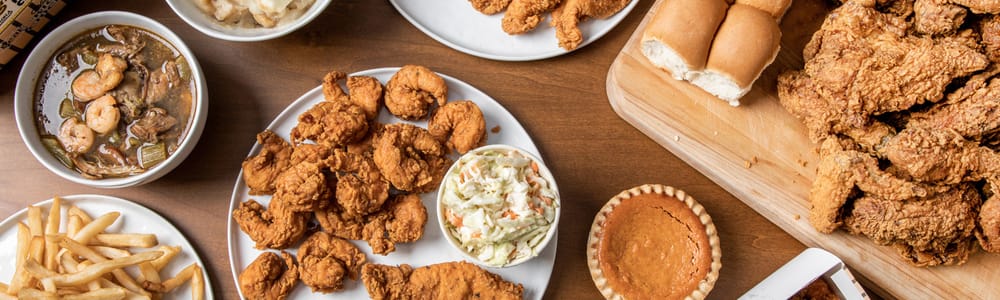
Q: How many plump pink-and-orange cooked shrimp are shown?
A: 3